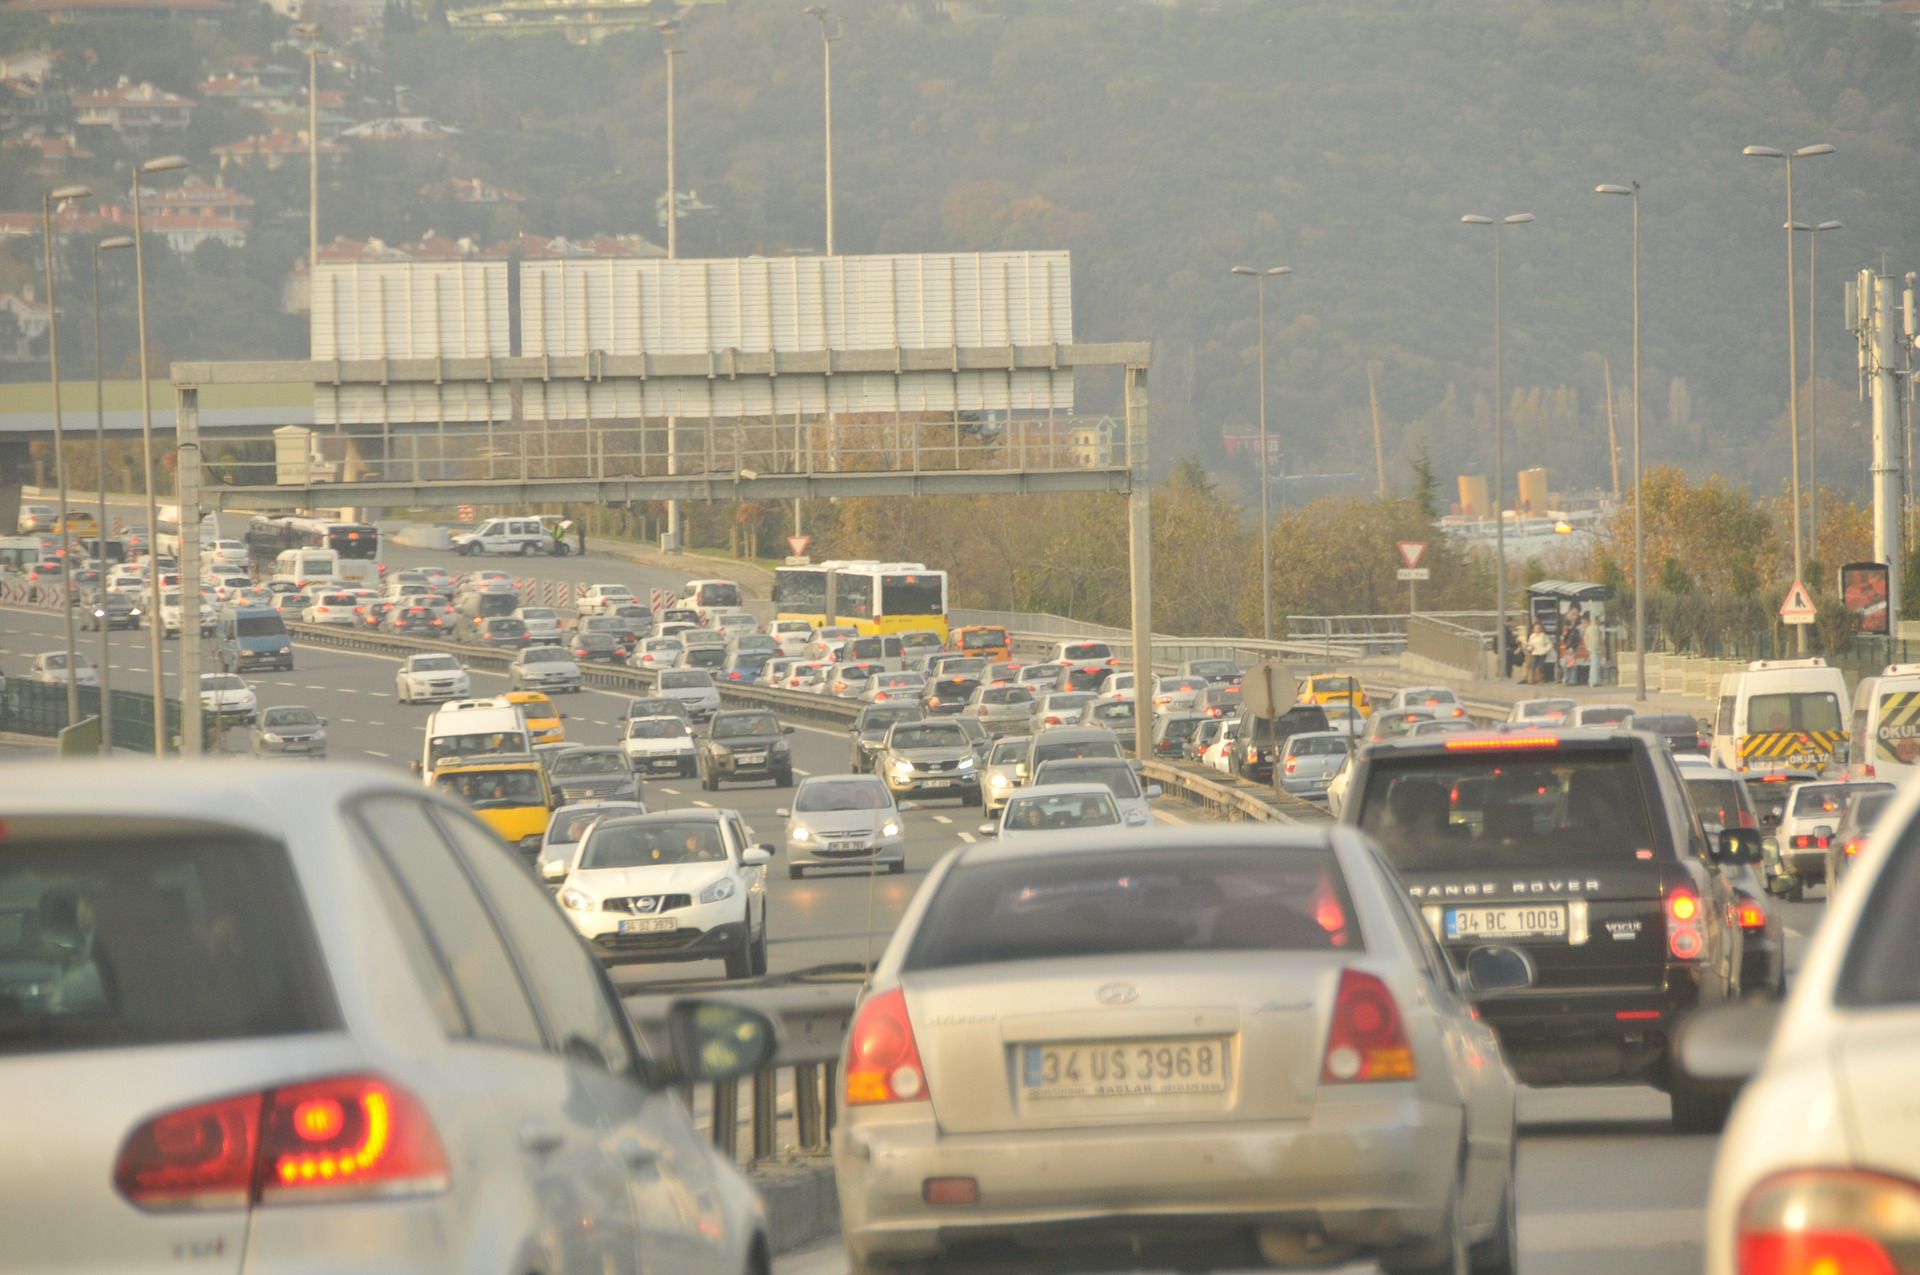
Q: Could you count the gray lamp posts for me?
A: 11